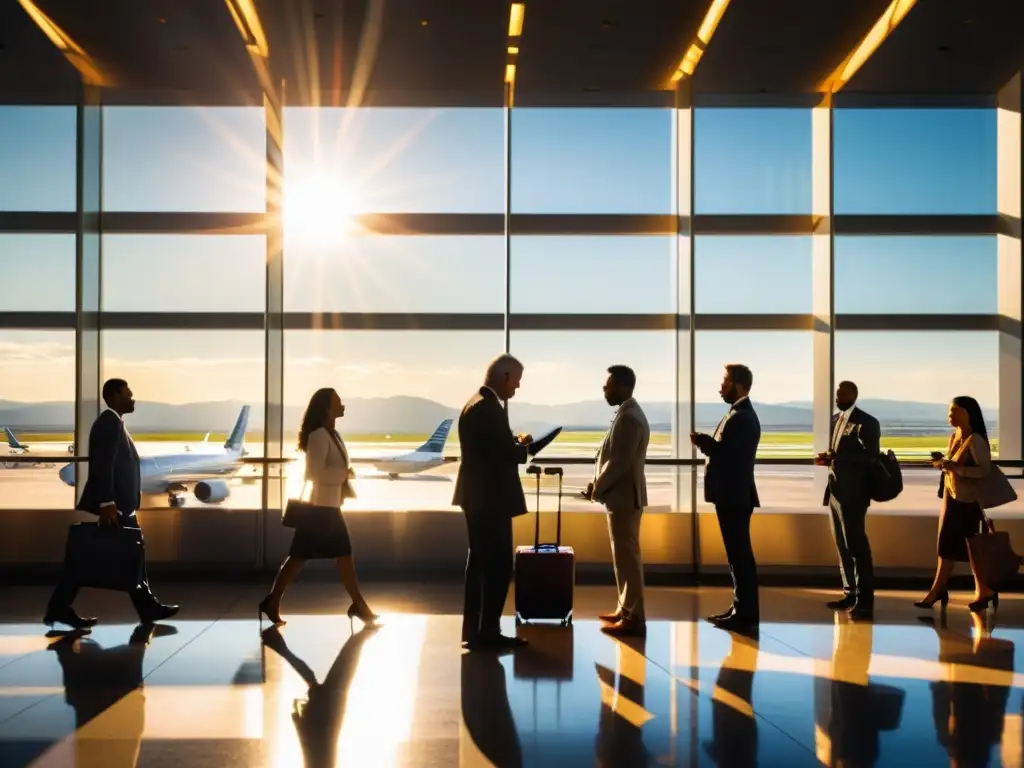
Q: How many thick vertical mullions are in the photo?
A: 5